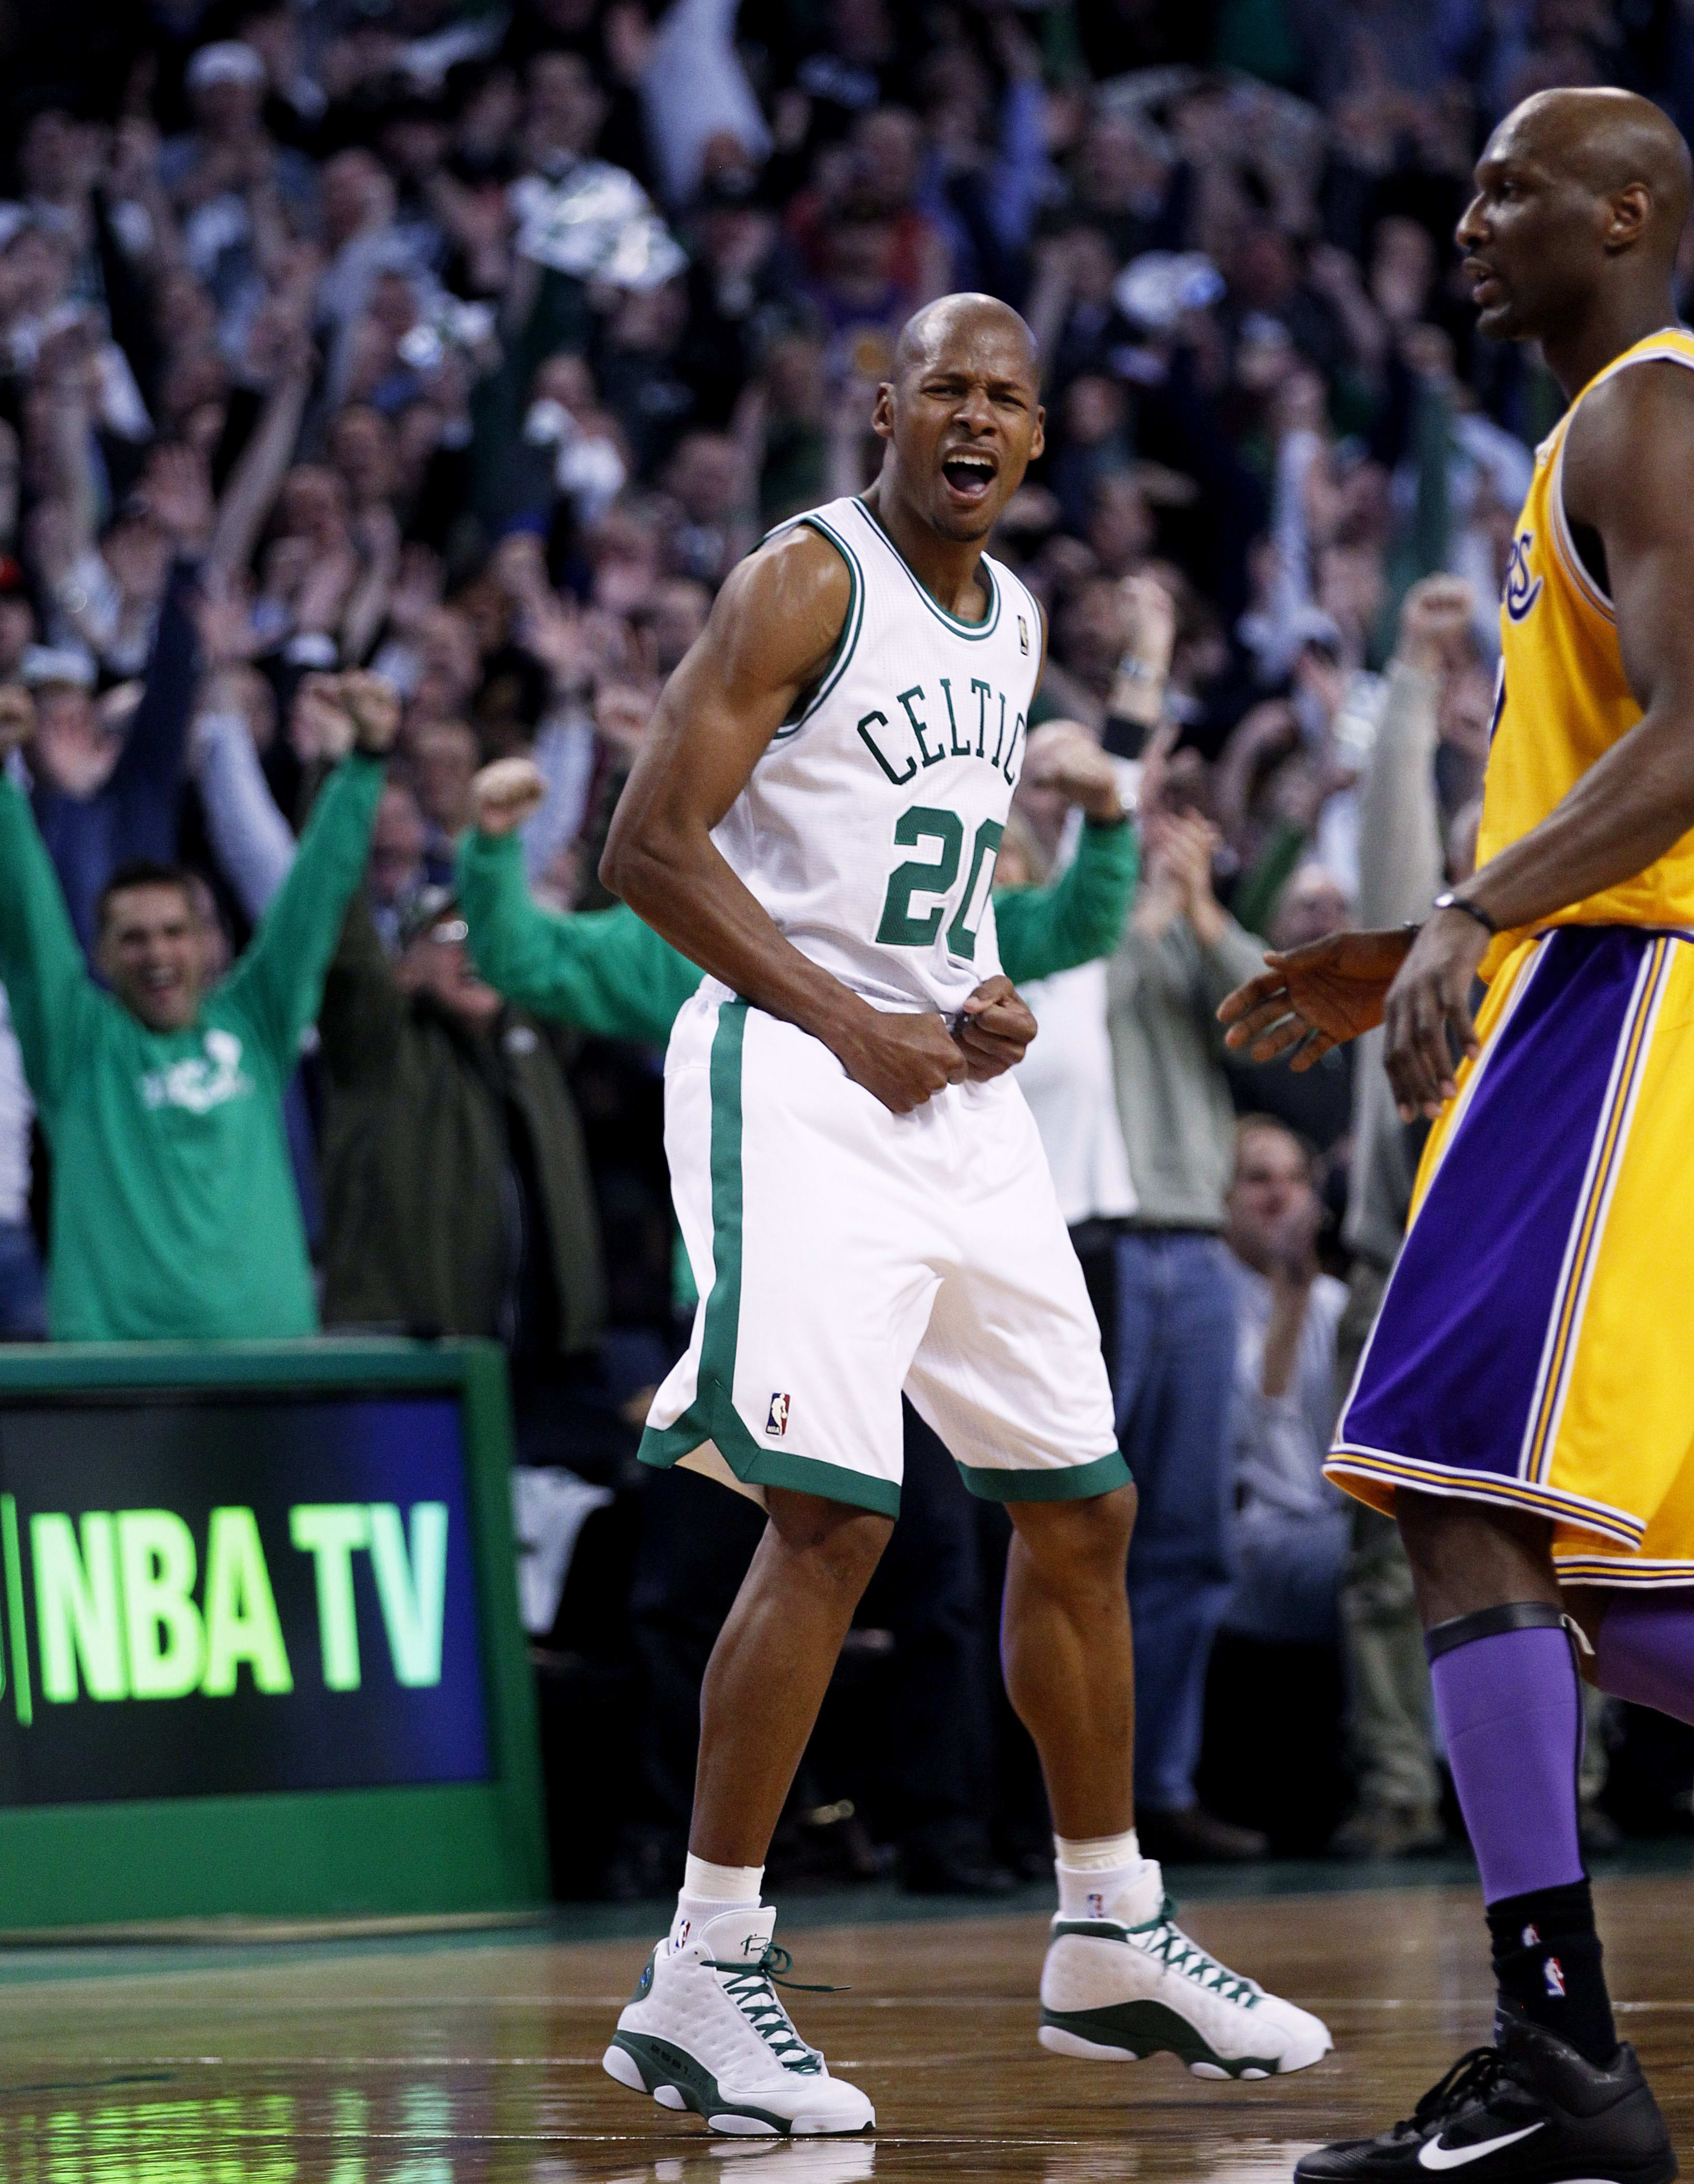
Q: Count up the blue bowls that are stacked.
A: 0